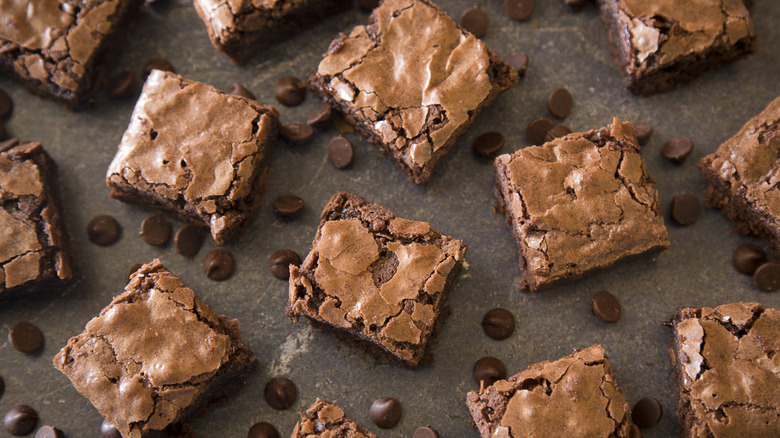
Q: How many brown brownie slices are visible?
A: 13